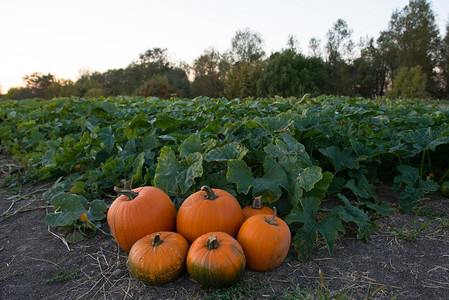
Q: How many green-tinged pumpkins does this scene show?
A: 2